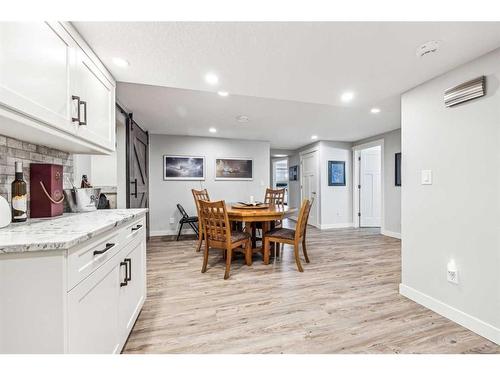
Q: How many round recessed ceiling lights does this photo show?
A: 7